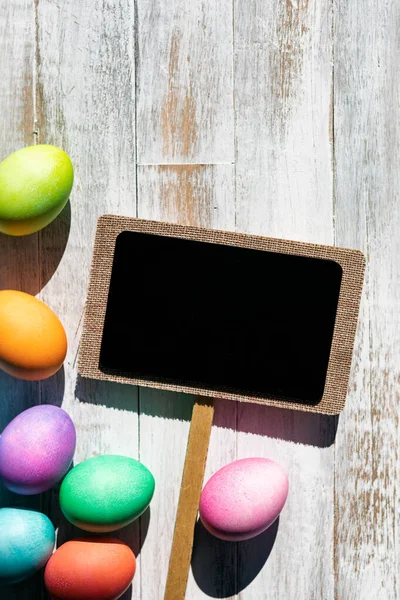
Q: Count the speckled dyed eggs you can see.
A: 7